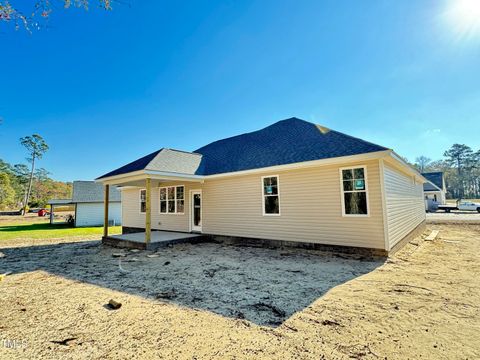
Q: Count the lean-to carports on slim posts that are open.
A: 1